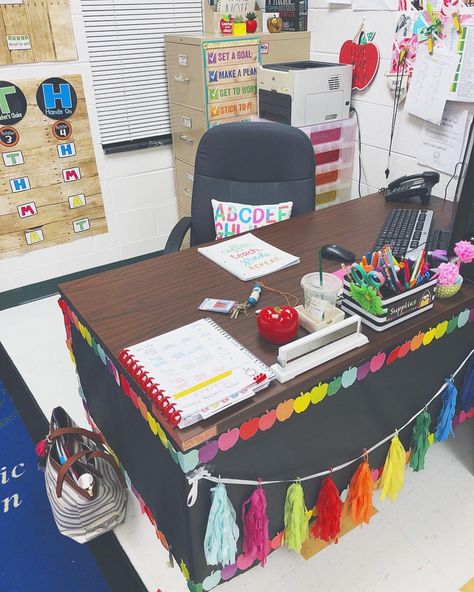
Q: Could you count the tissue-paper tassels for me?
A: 9